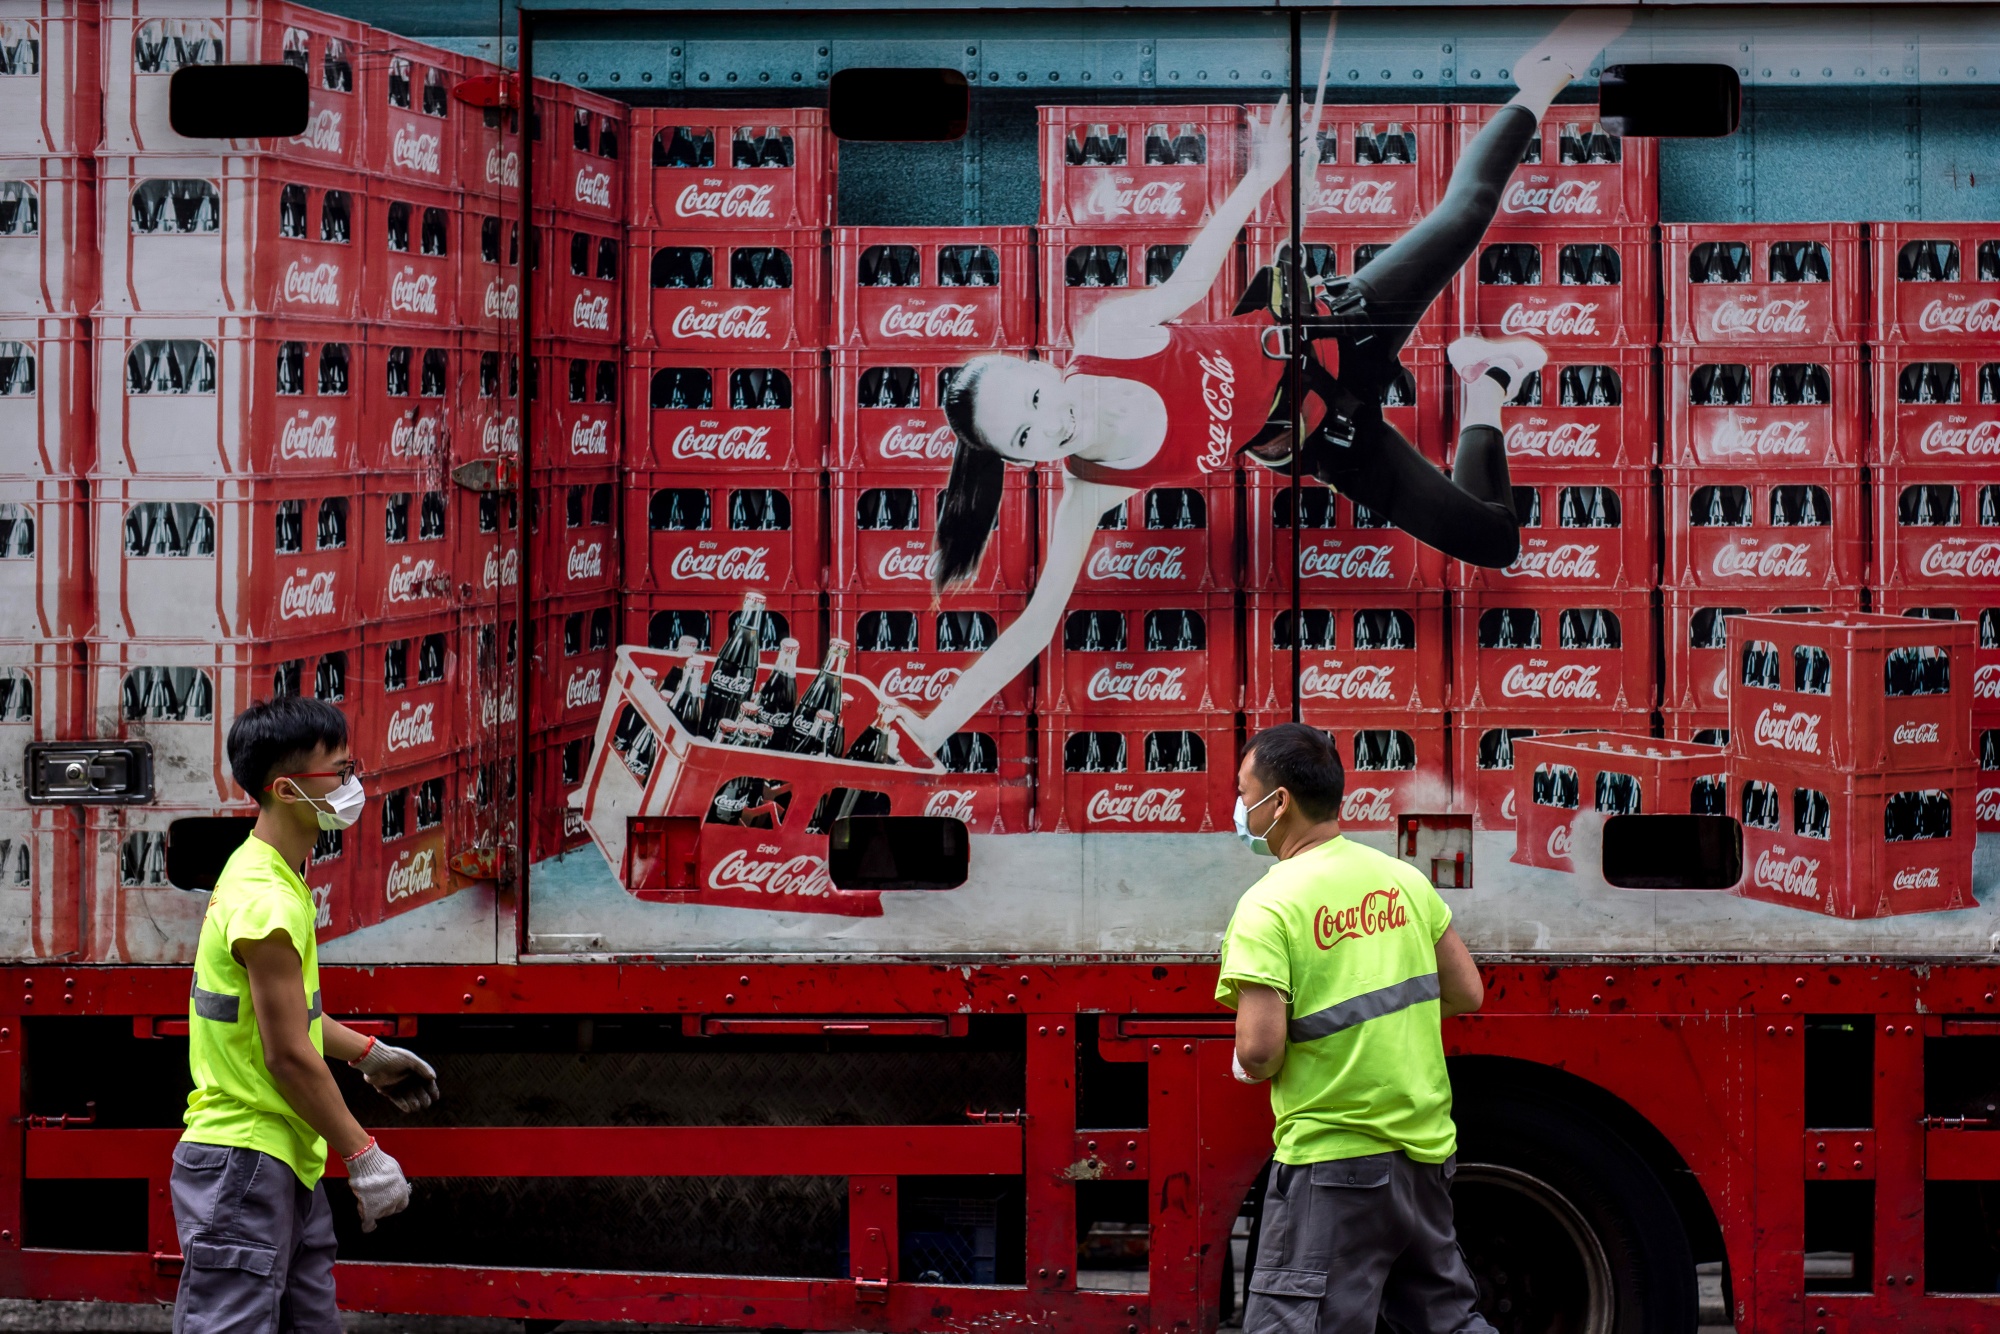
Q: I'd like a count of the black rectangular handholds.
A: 6